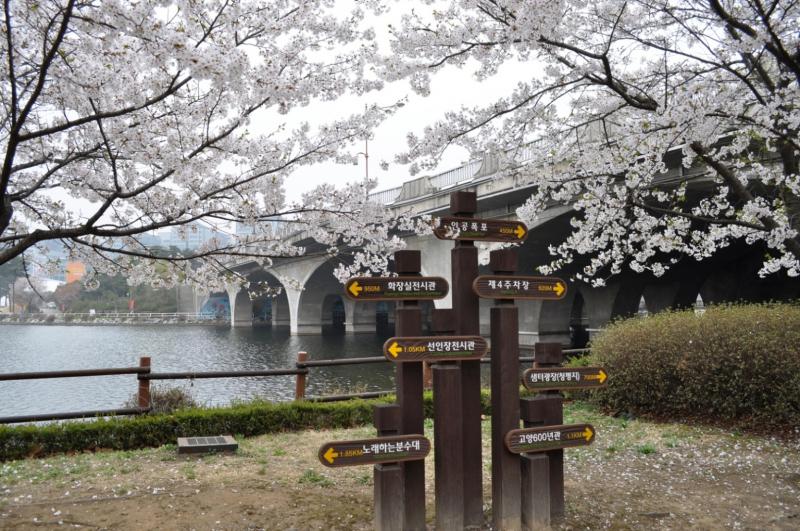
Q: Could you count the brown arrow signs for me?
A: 7